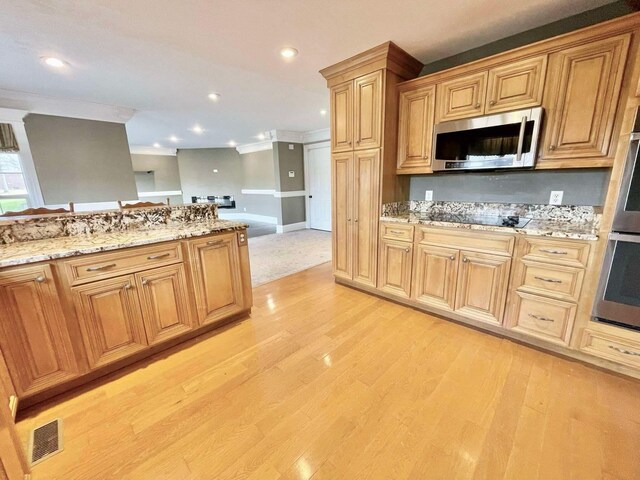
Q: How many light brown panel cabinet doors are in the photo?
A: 15